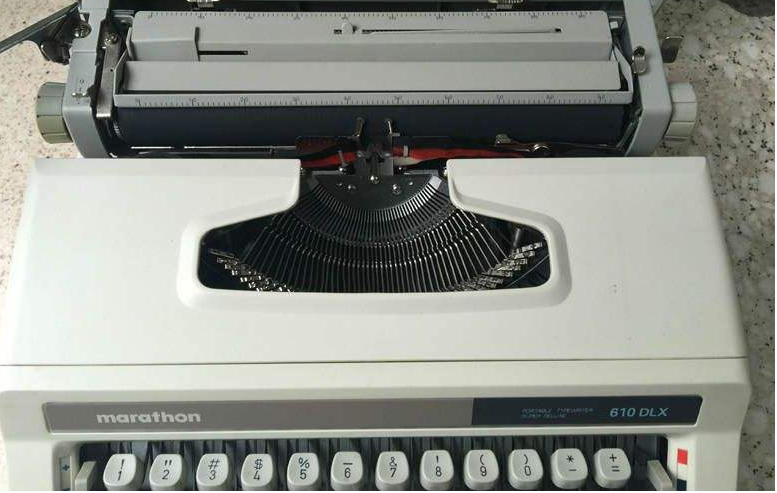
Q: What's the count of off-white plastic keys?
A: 12